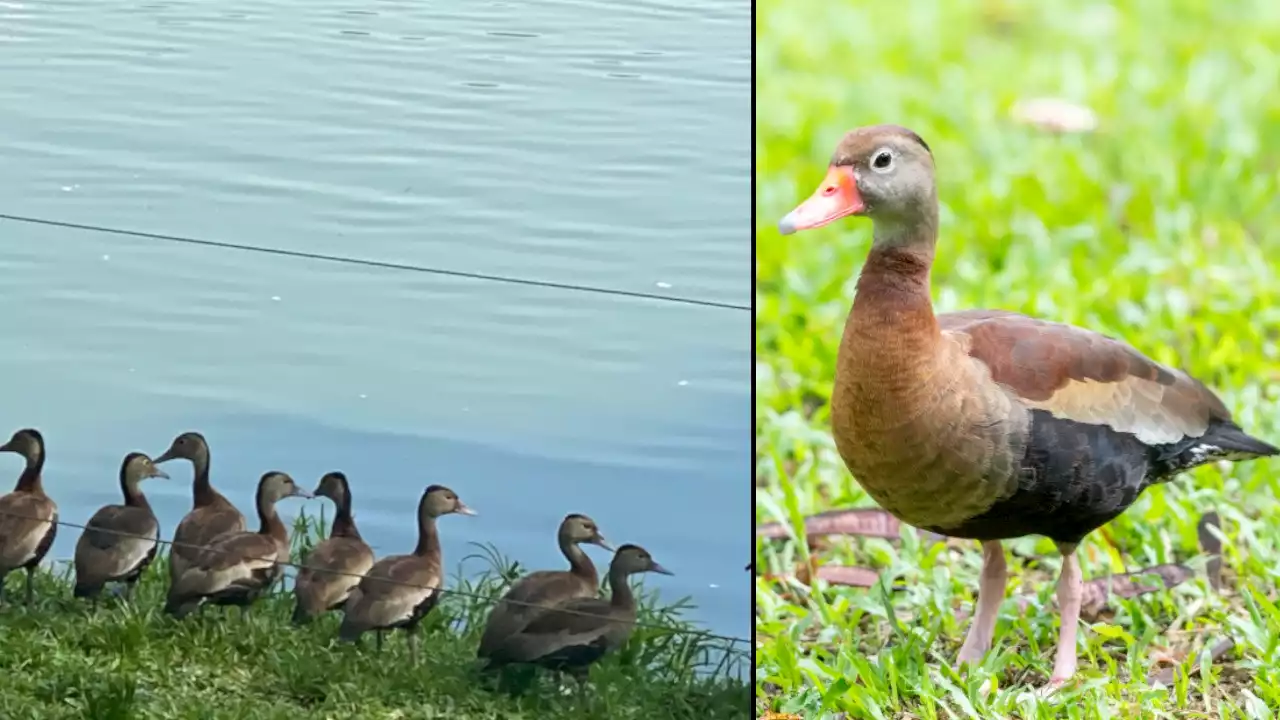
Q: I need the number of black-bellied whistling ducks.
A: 9